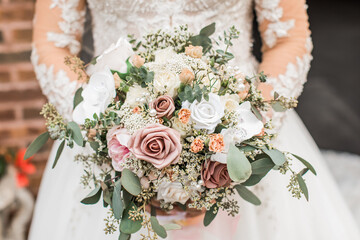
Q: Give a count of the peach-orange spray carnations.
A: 3